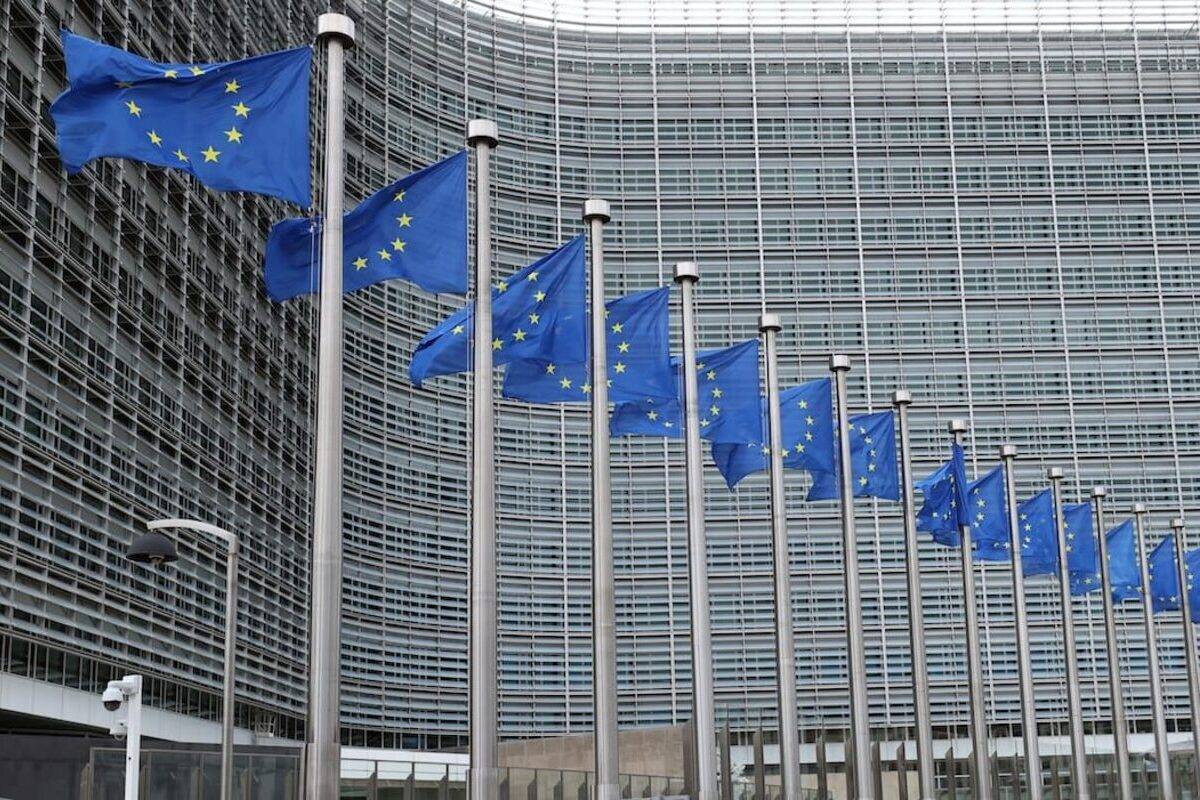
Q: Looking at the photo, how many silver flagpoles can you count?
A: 13